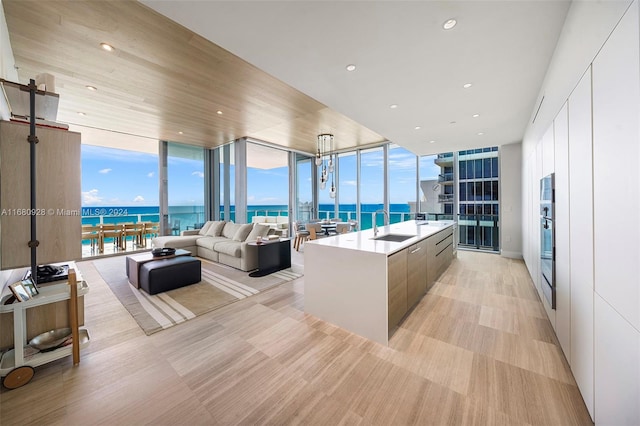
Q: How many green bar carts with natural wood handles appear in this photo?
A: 0